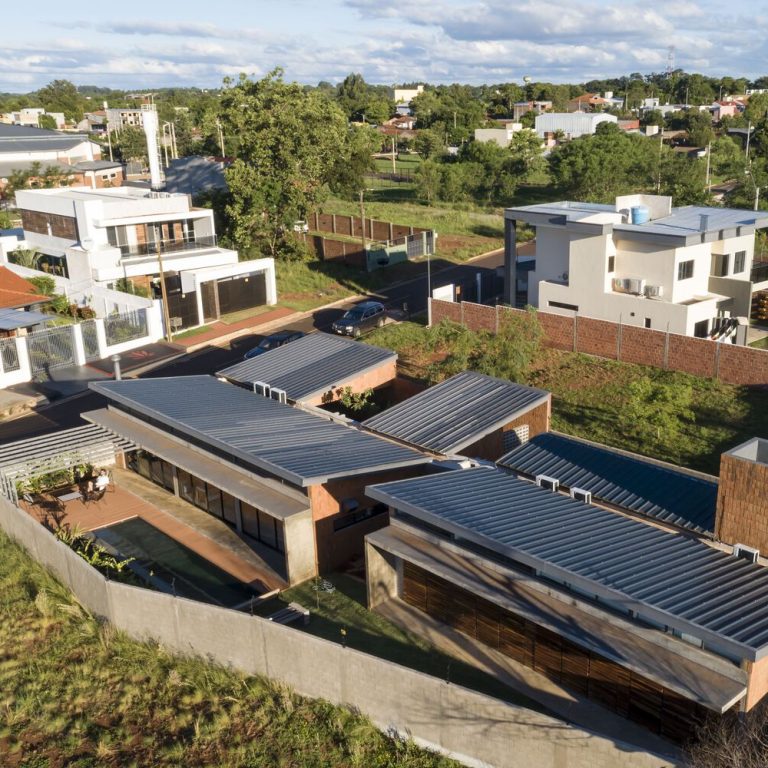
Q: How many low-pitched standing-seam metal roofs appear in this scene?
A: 5